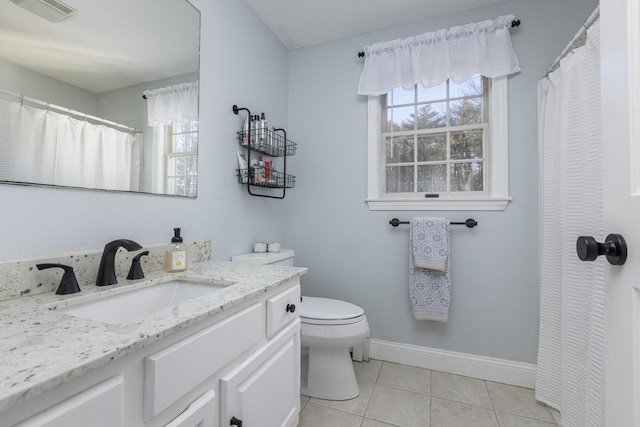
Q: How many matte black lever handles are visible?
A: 2